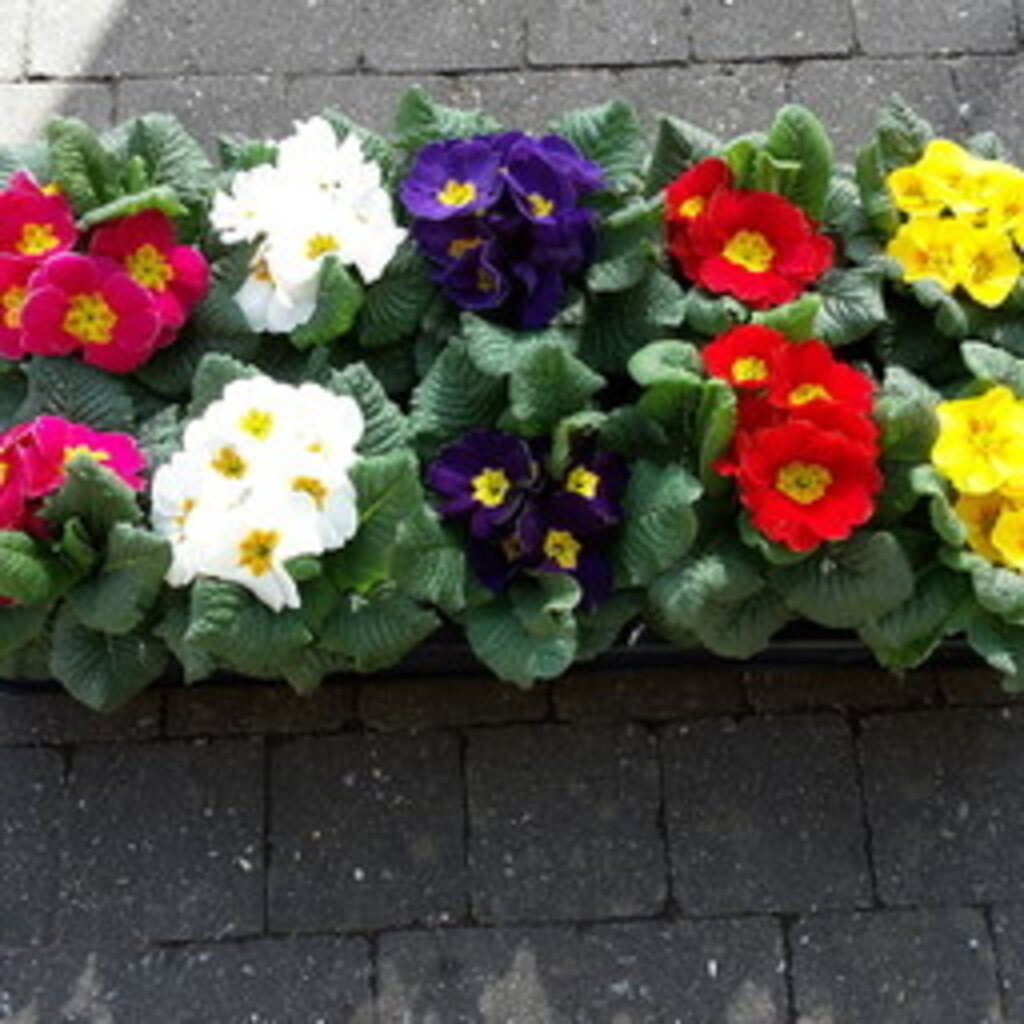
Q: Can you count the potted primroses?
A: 10